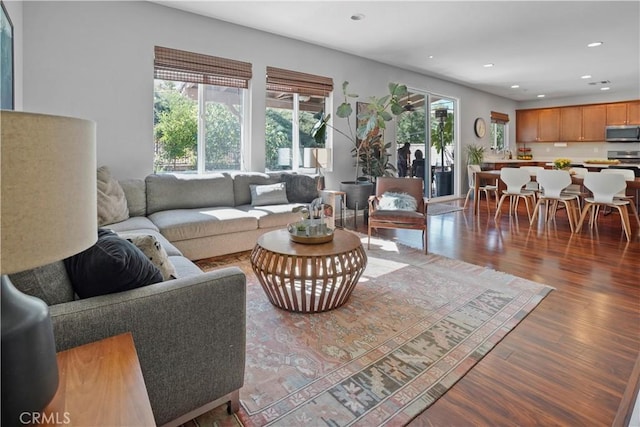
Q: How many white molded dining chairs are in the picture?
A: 7